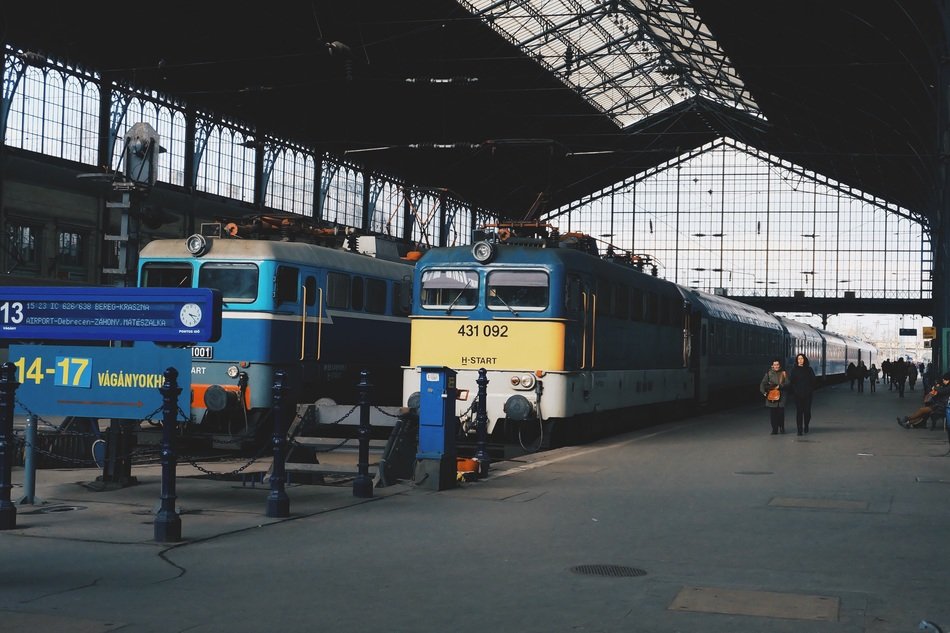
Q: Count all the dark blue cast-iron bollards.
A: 5